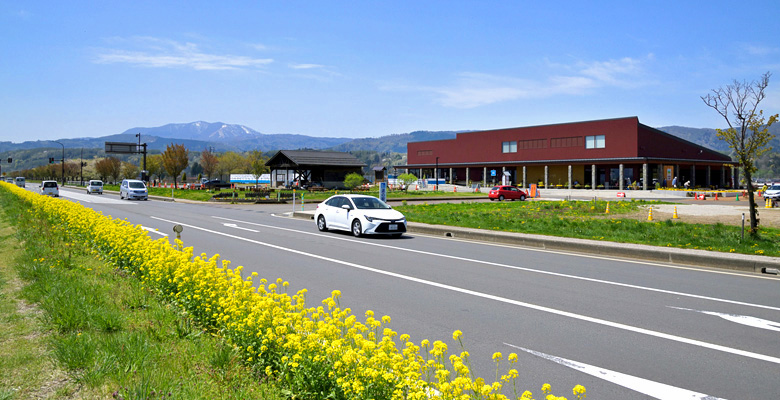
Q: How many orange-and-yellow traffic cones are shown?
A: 5